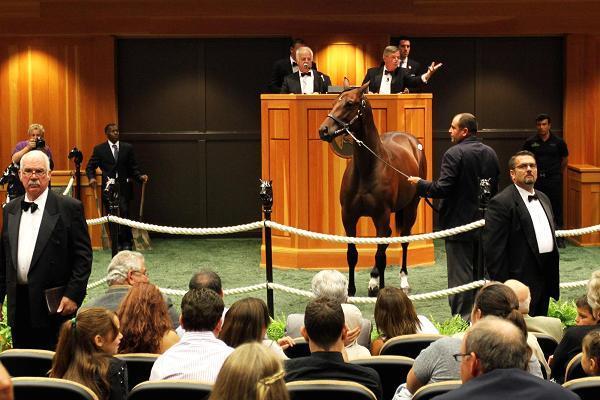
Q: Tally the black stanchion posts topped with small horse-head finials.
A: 5